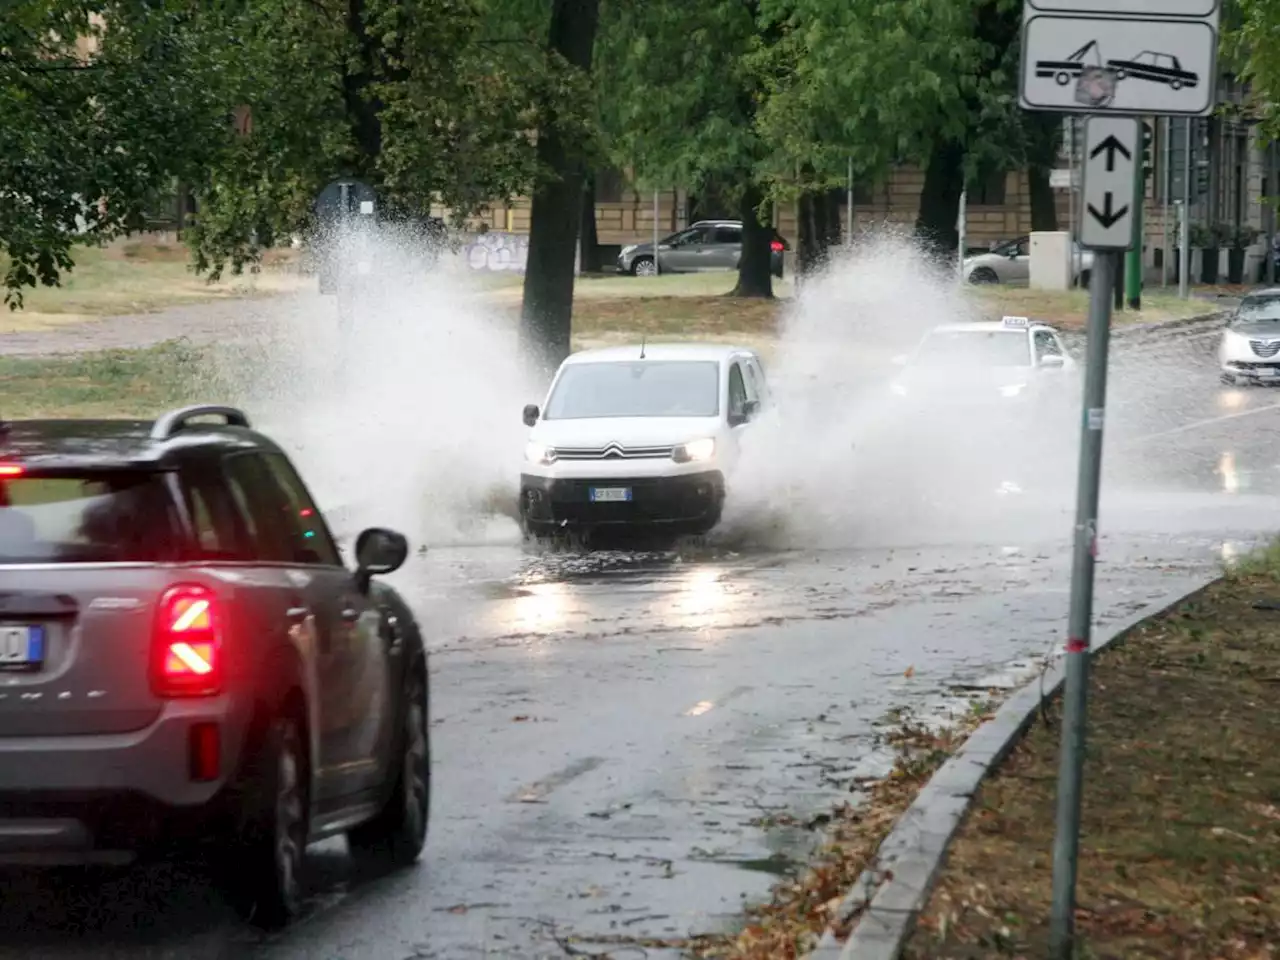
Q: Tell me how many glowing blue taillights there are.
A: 0